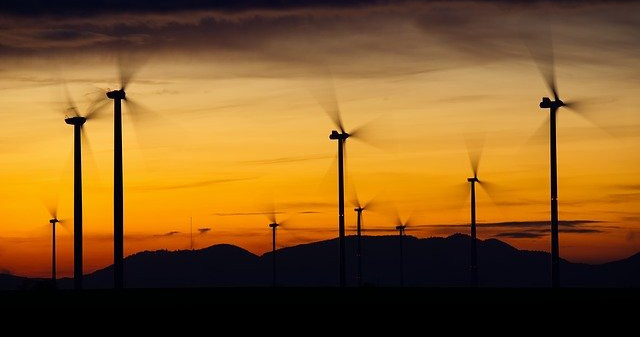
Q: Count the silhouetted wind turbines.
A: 9